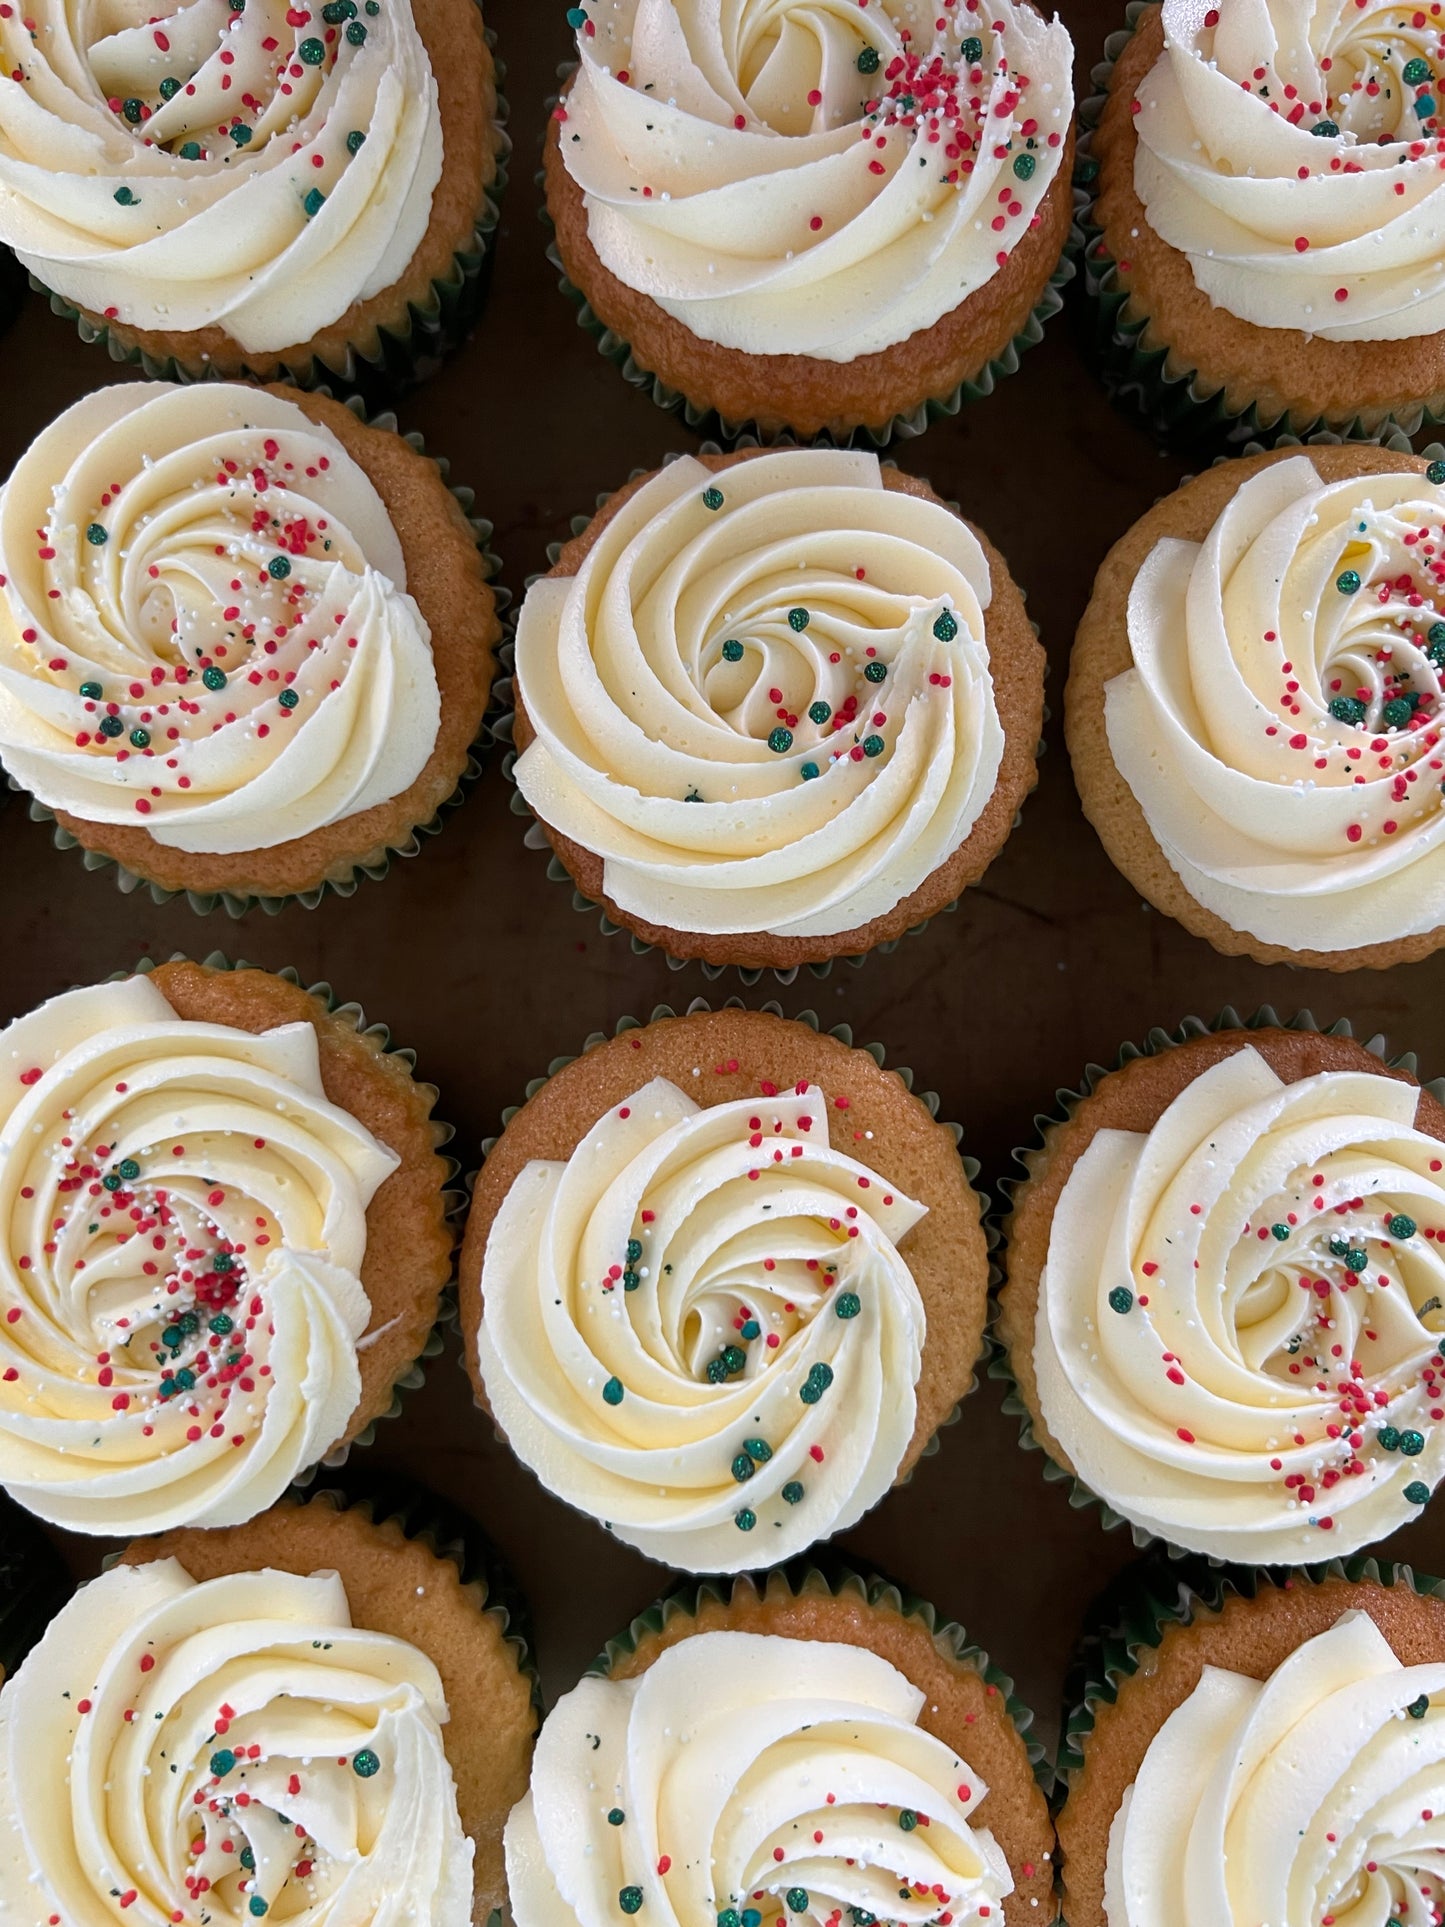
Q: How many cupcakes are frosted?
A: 12